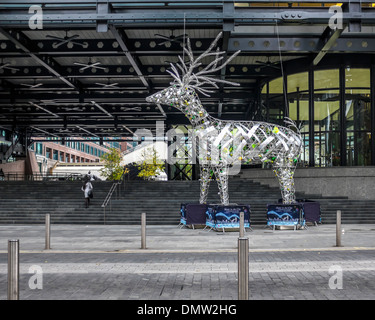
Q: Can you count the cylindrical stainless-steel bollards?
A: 6